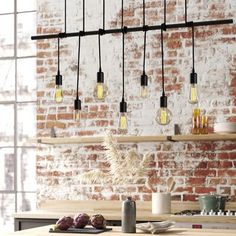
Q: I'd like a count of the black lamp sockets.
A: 7